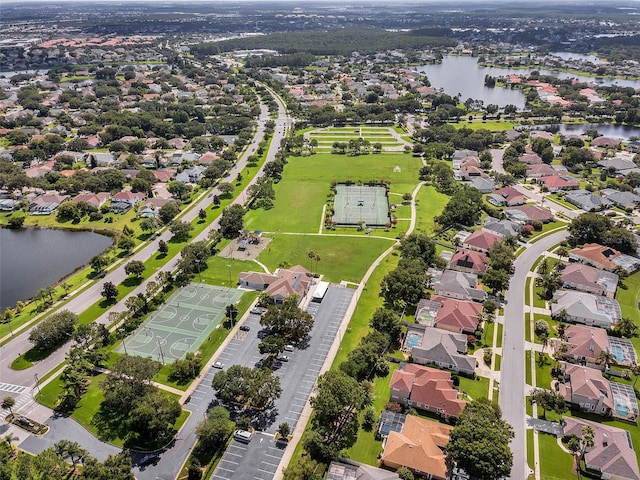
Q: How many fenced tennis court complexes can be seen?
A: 1